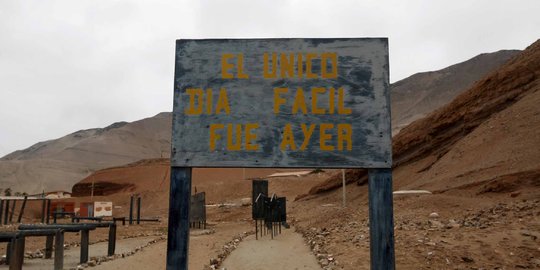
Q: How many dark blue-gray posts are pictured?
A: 2